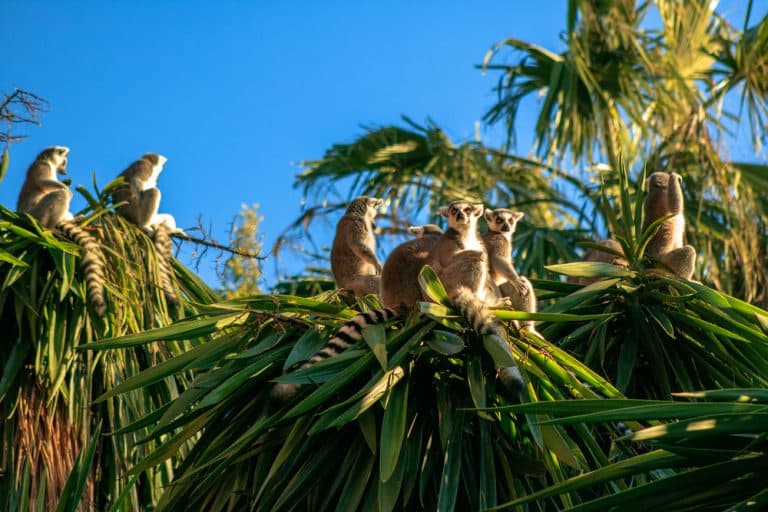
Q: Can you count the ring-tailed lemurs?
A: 8